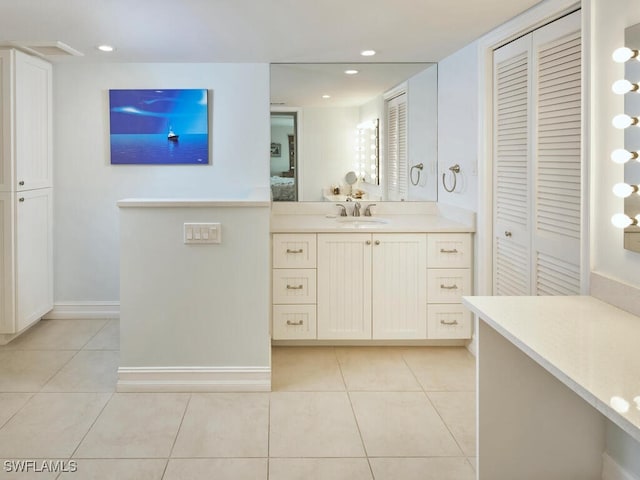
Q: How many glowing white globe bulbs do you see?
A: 6